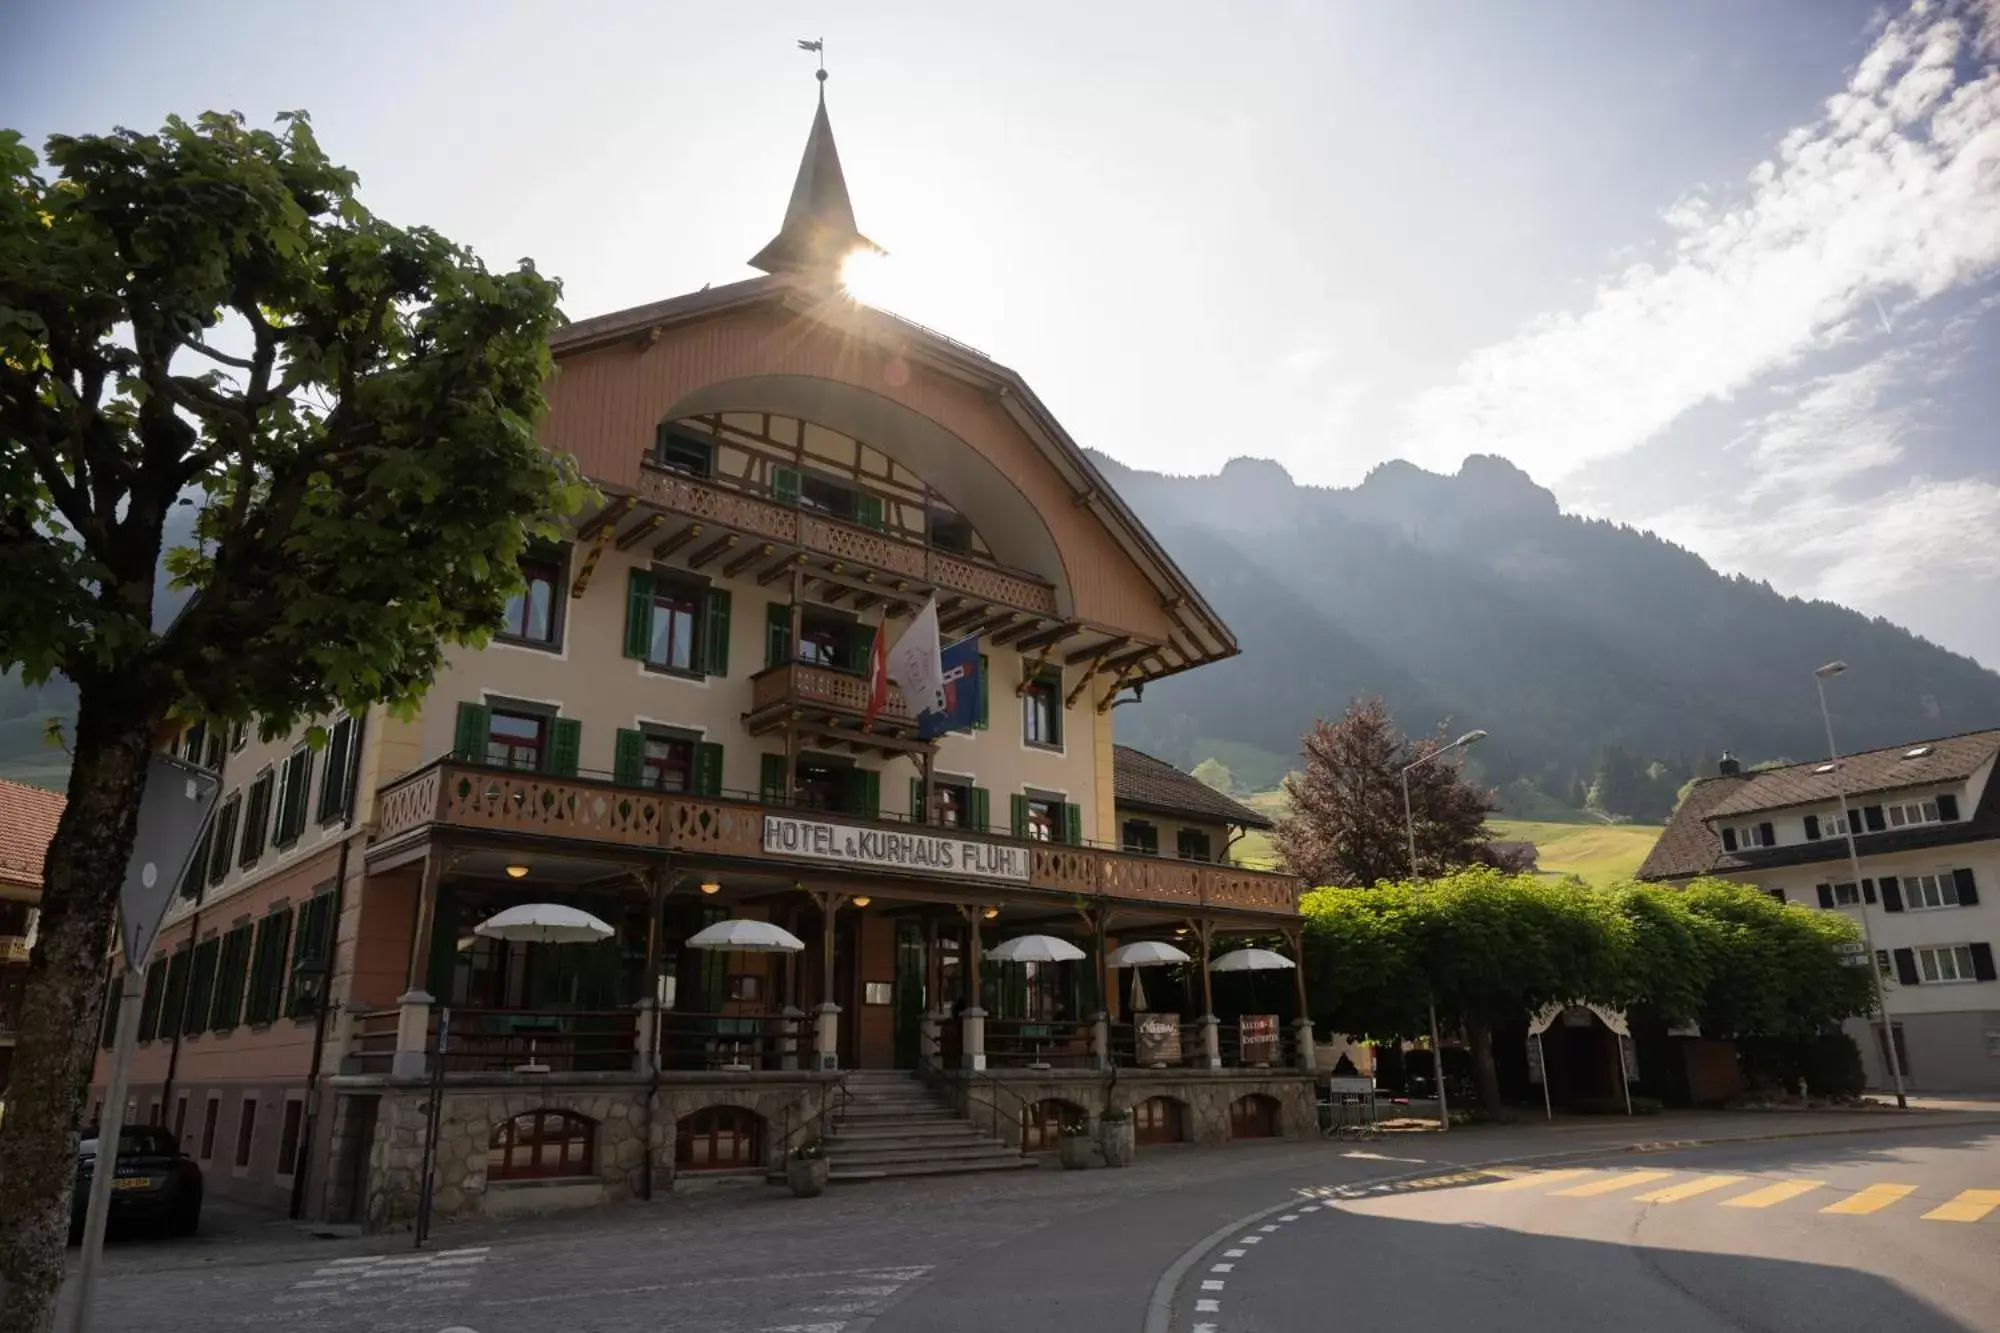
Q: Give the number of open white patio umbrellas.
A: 5